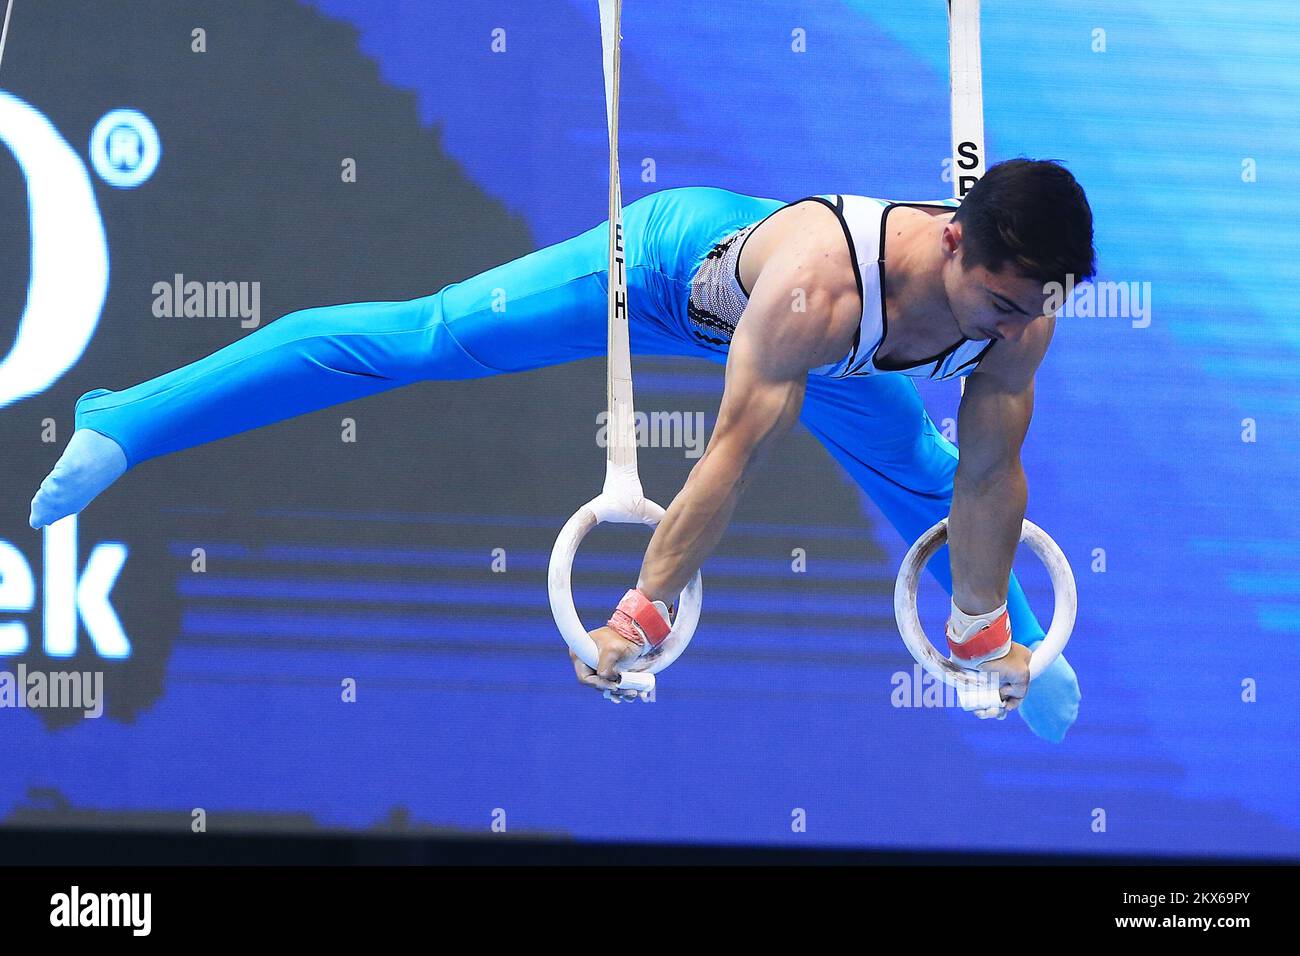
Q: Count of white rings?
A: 2